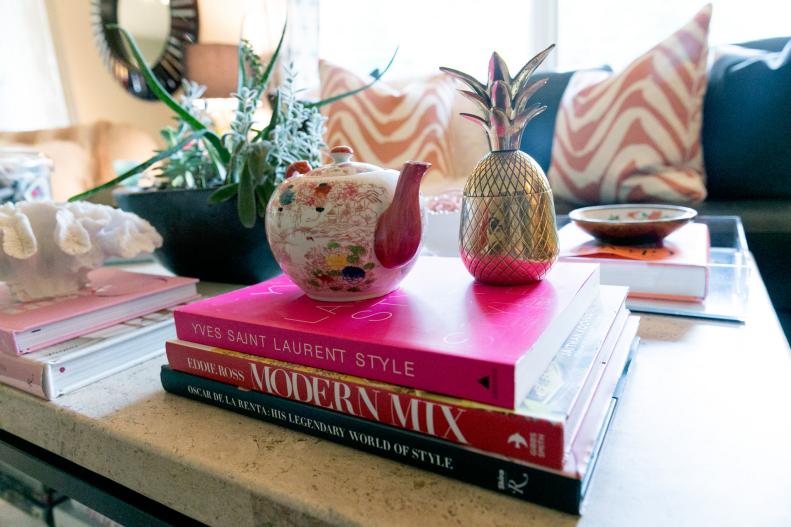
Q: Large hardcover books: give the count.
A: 6